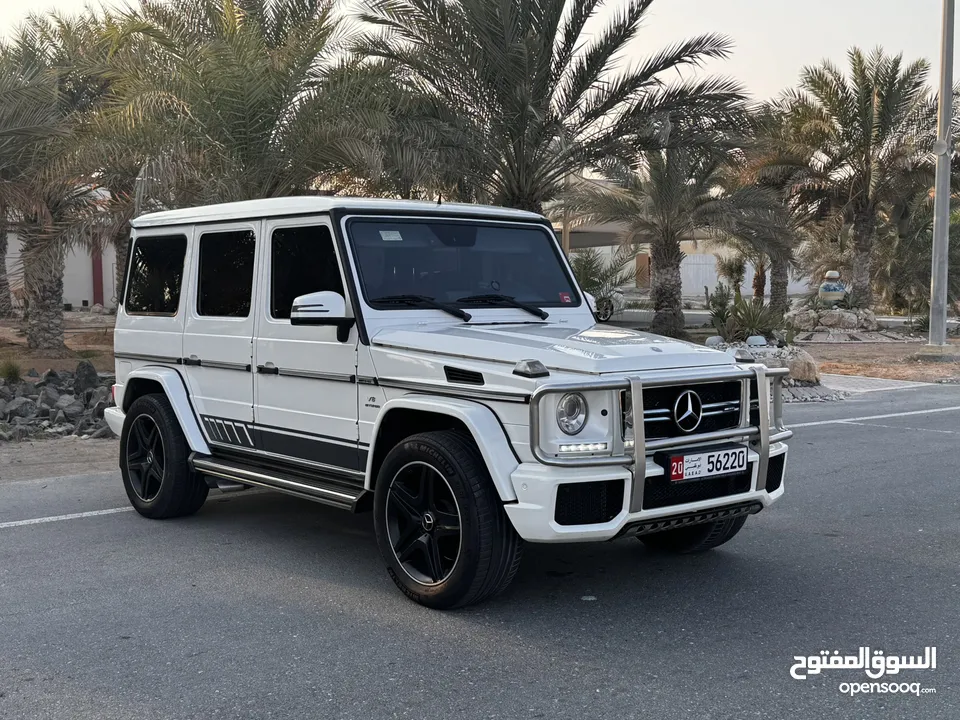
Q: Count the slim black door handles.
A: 2